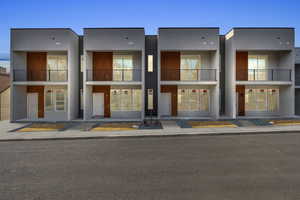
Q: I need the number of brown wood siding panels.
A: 8